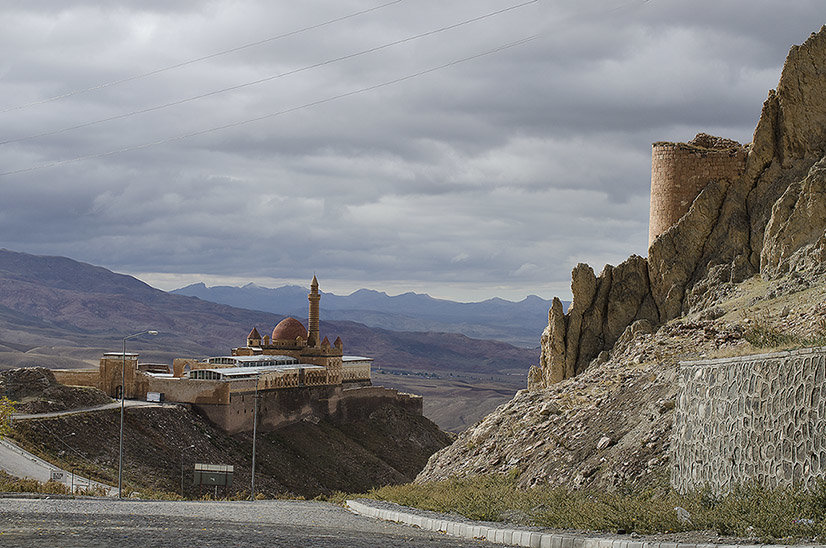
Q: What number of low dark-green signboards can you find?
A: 1